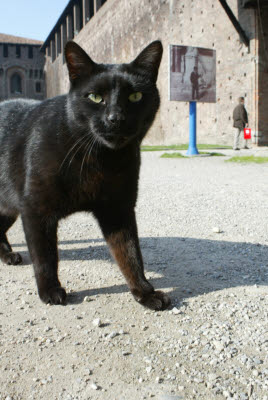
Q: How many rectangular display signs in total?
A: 1